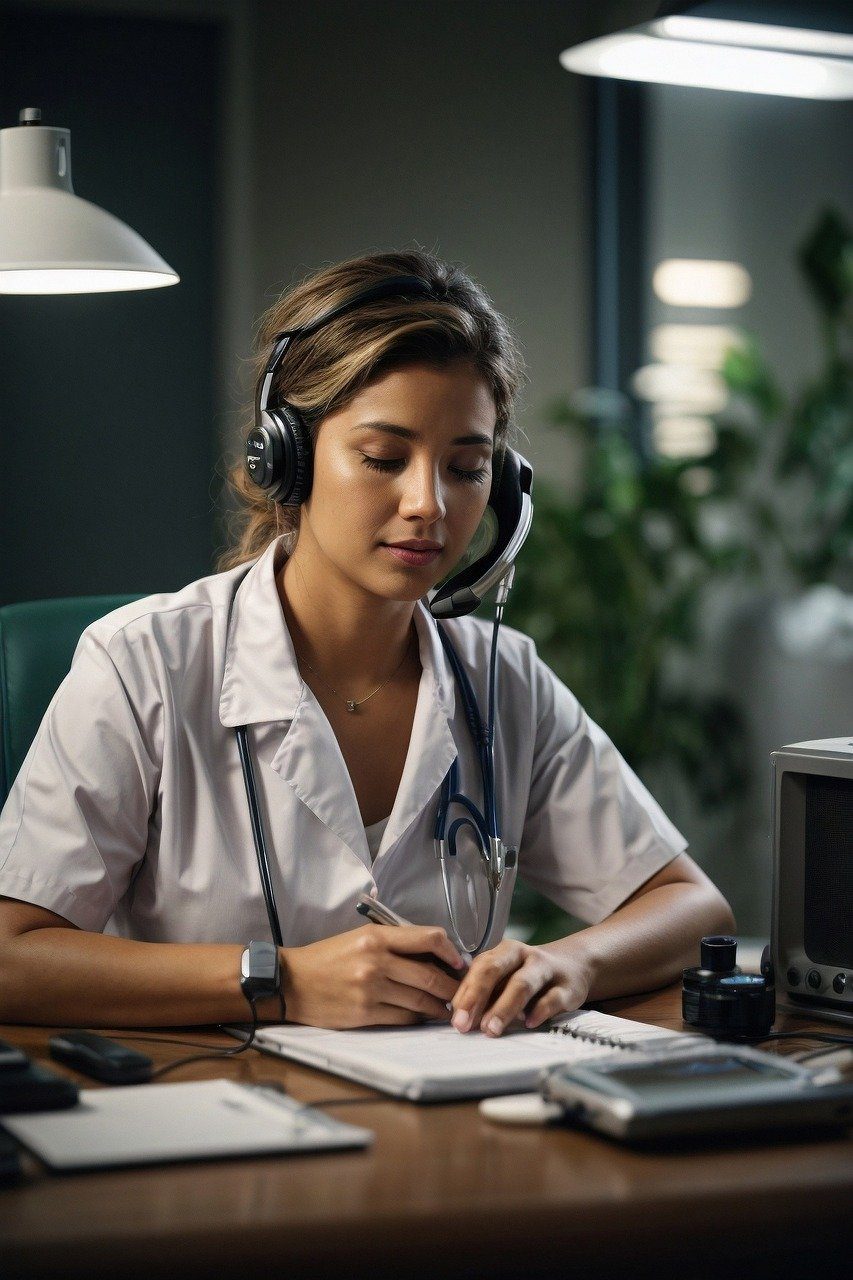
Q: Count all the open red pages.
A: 0